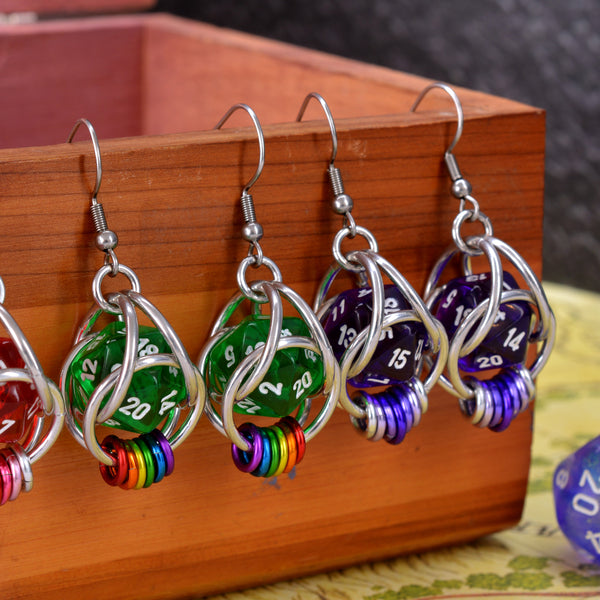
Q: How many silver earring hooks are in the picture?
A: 4